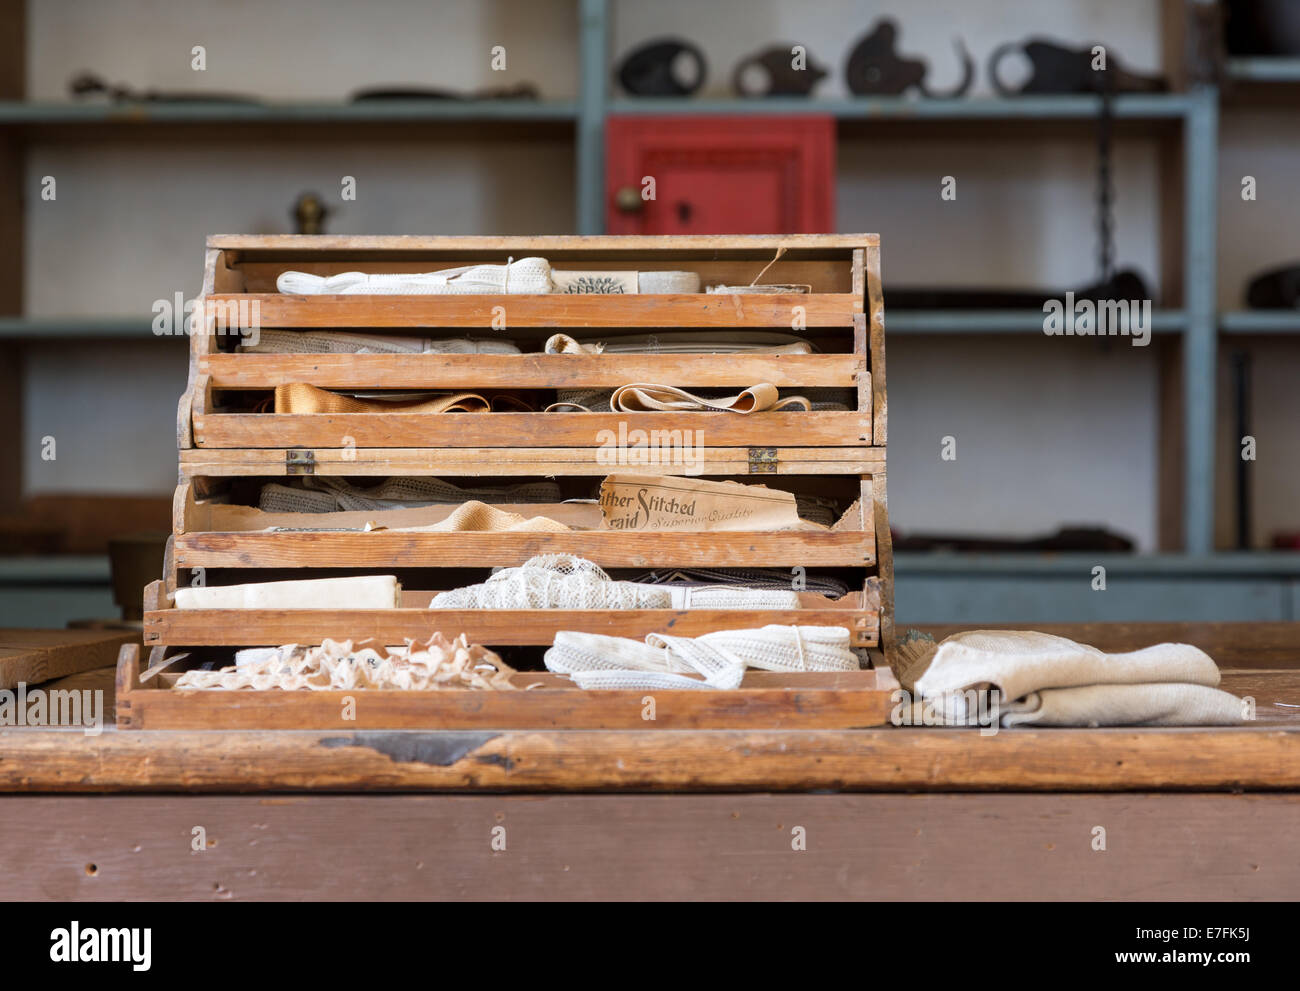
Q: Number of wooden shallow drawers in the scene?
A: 6